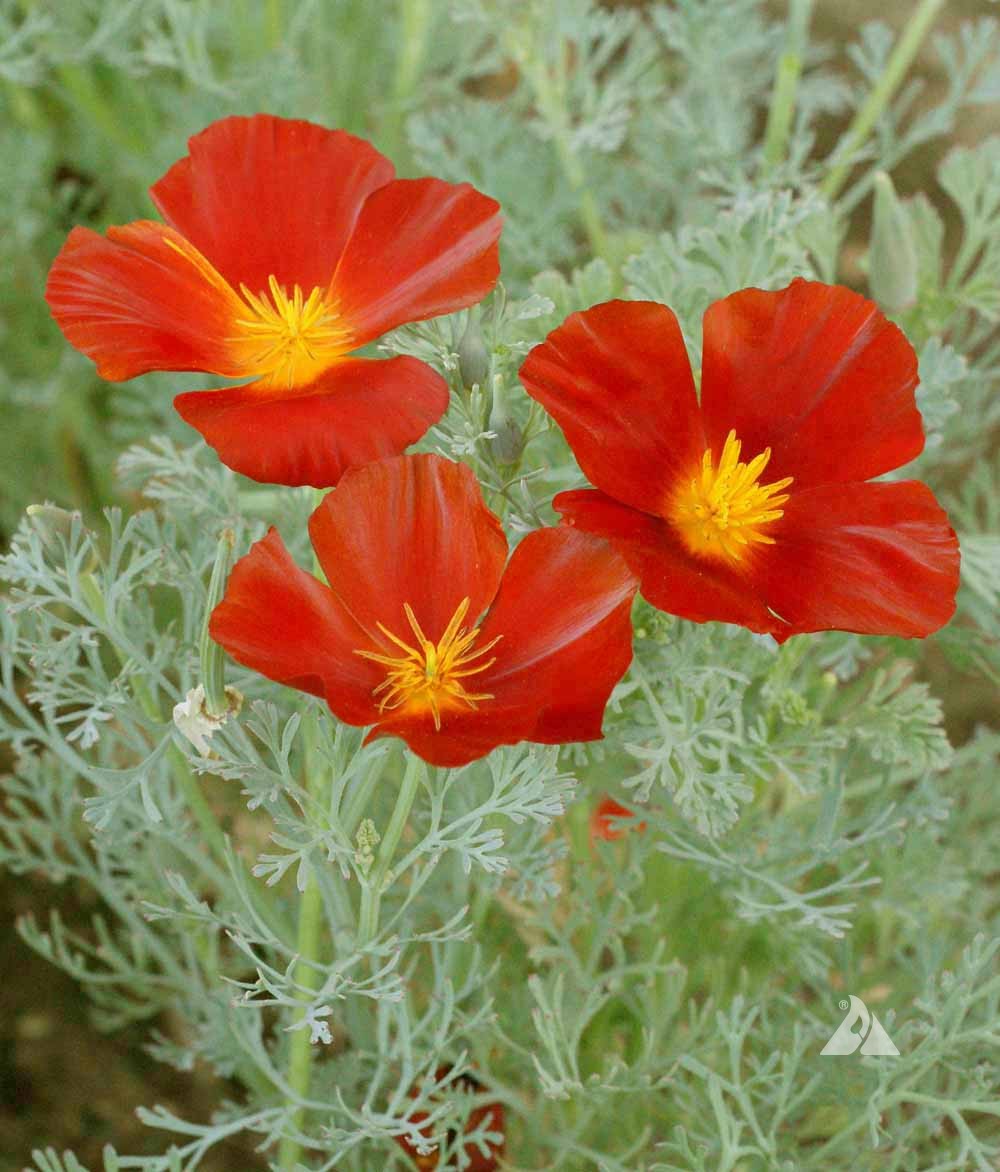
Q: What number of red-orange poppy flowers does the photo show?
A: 3